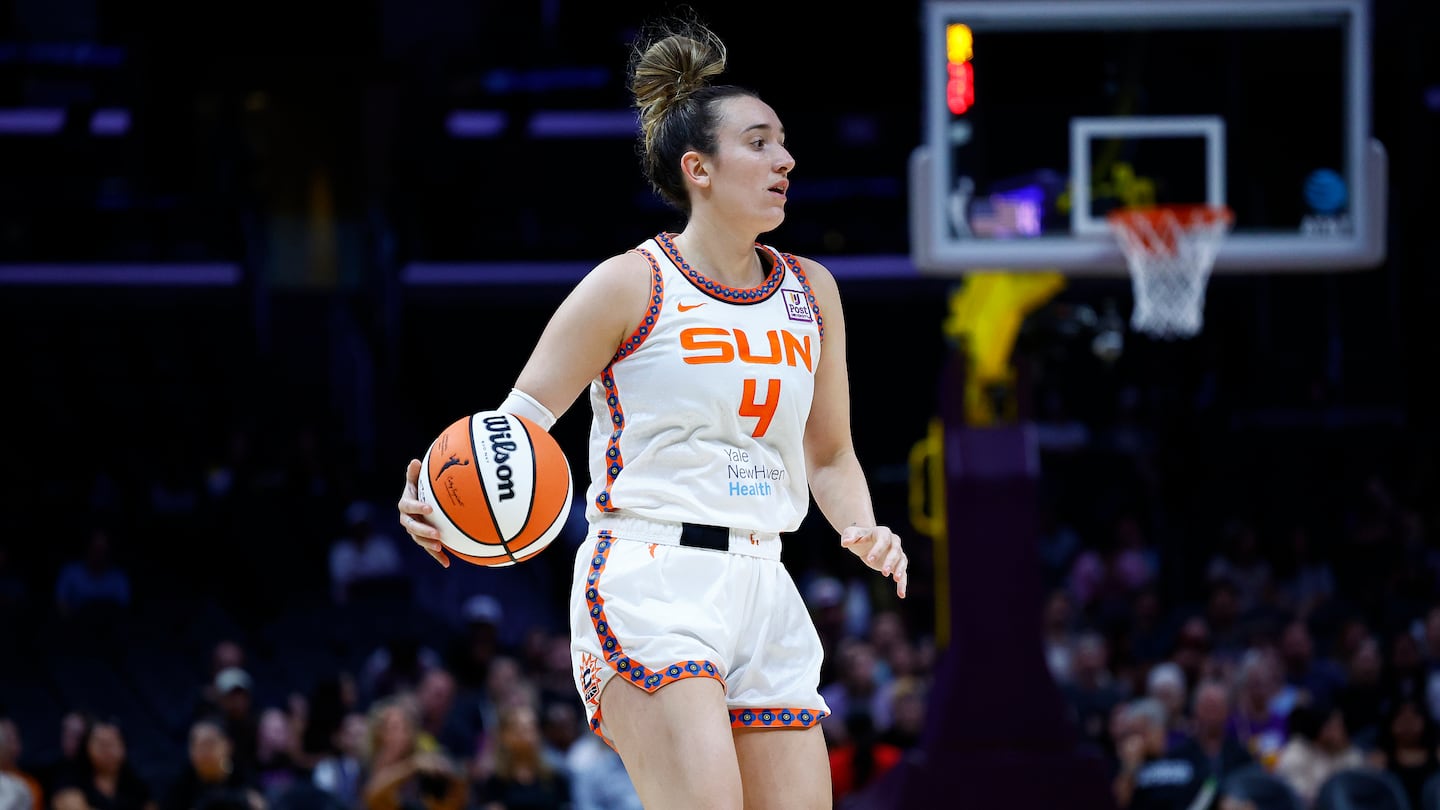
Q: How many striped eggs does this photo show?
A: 0